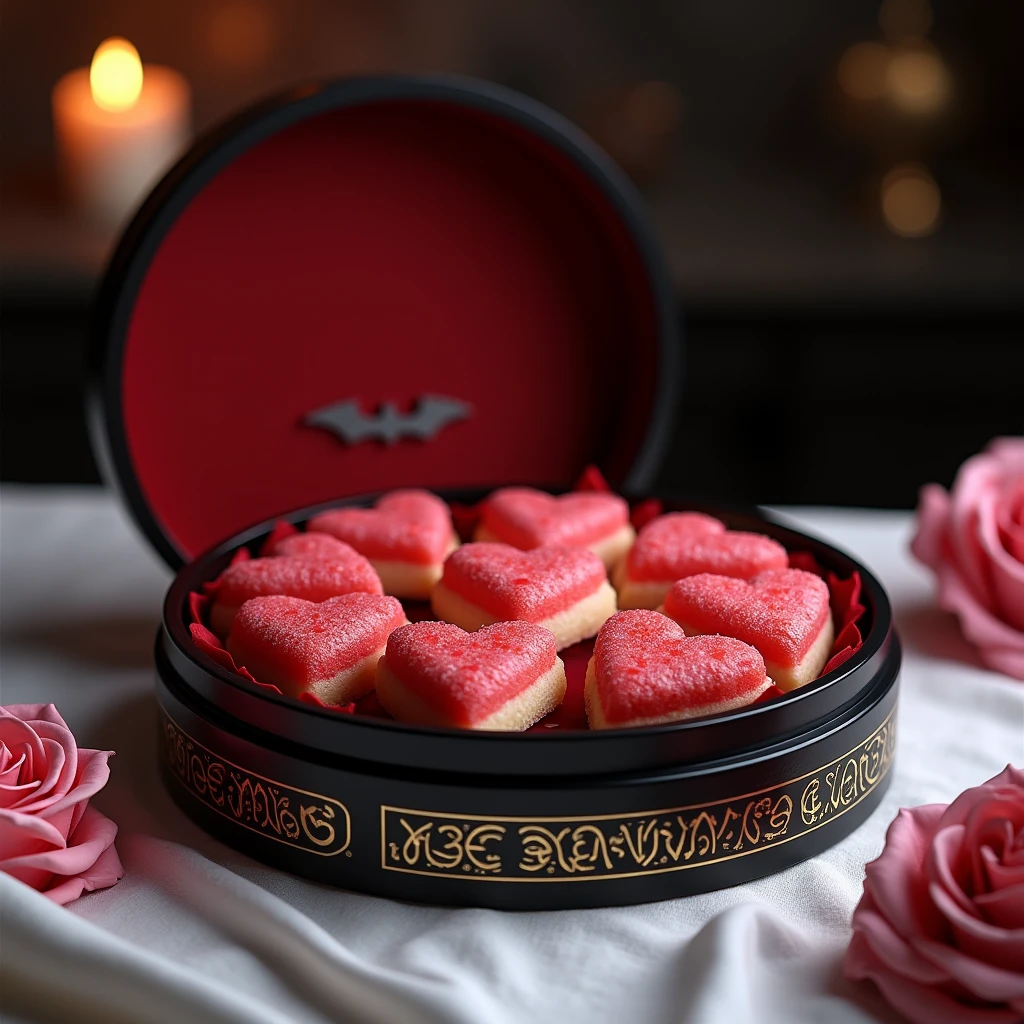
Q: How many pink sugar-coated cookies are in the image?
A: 9